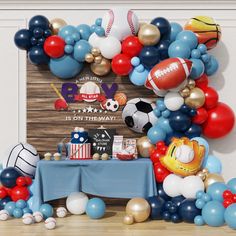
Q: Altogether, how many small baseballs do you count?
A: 5